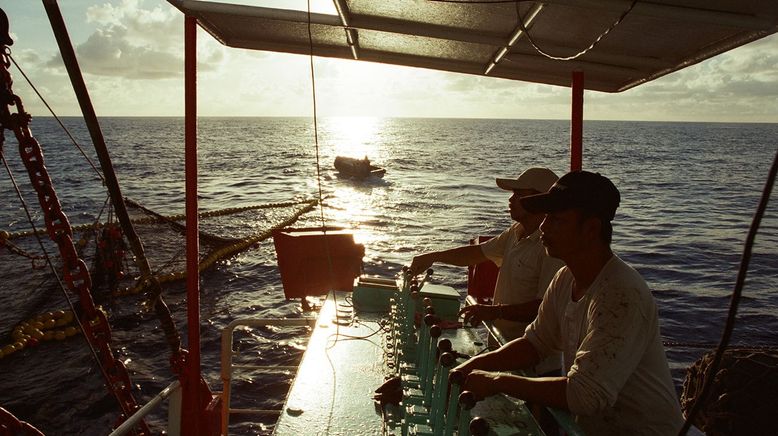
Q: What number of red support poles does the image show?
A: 2